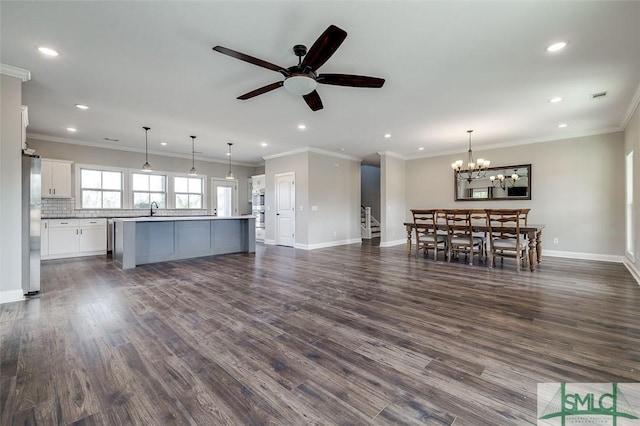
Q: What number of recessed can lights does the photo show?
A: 12